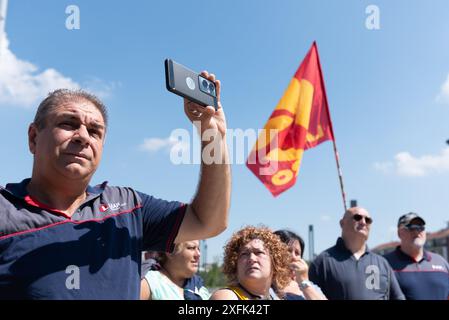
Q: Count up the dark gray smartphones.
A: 1